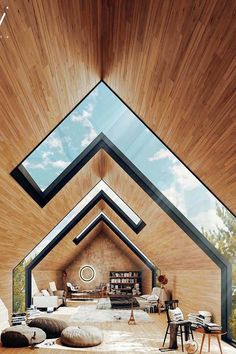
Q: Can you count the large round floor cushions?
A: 3